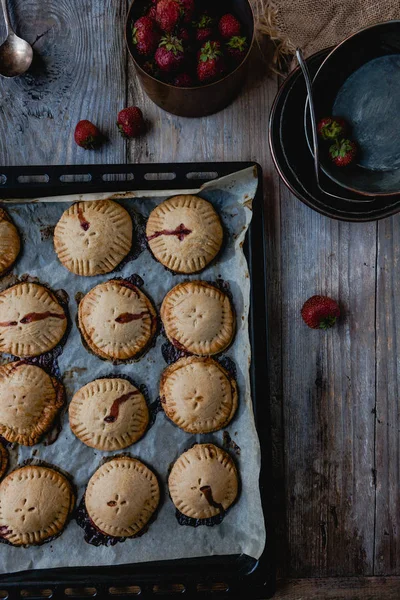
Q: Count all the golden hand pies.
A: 13